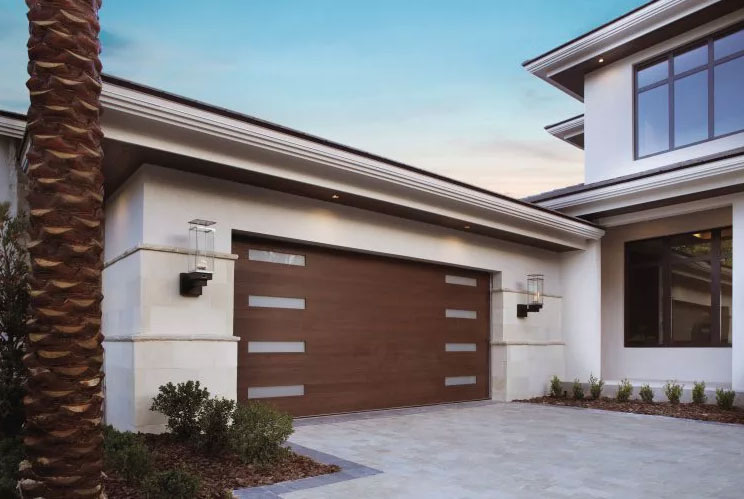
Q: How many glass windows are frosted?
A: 8